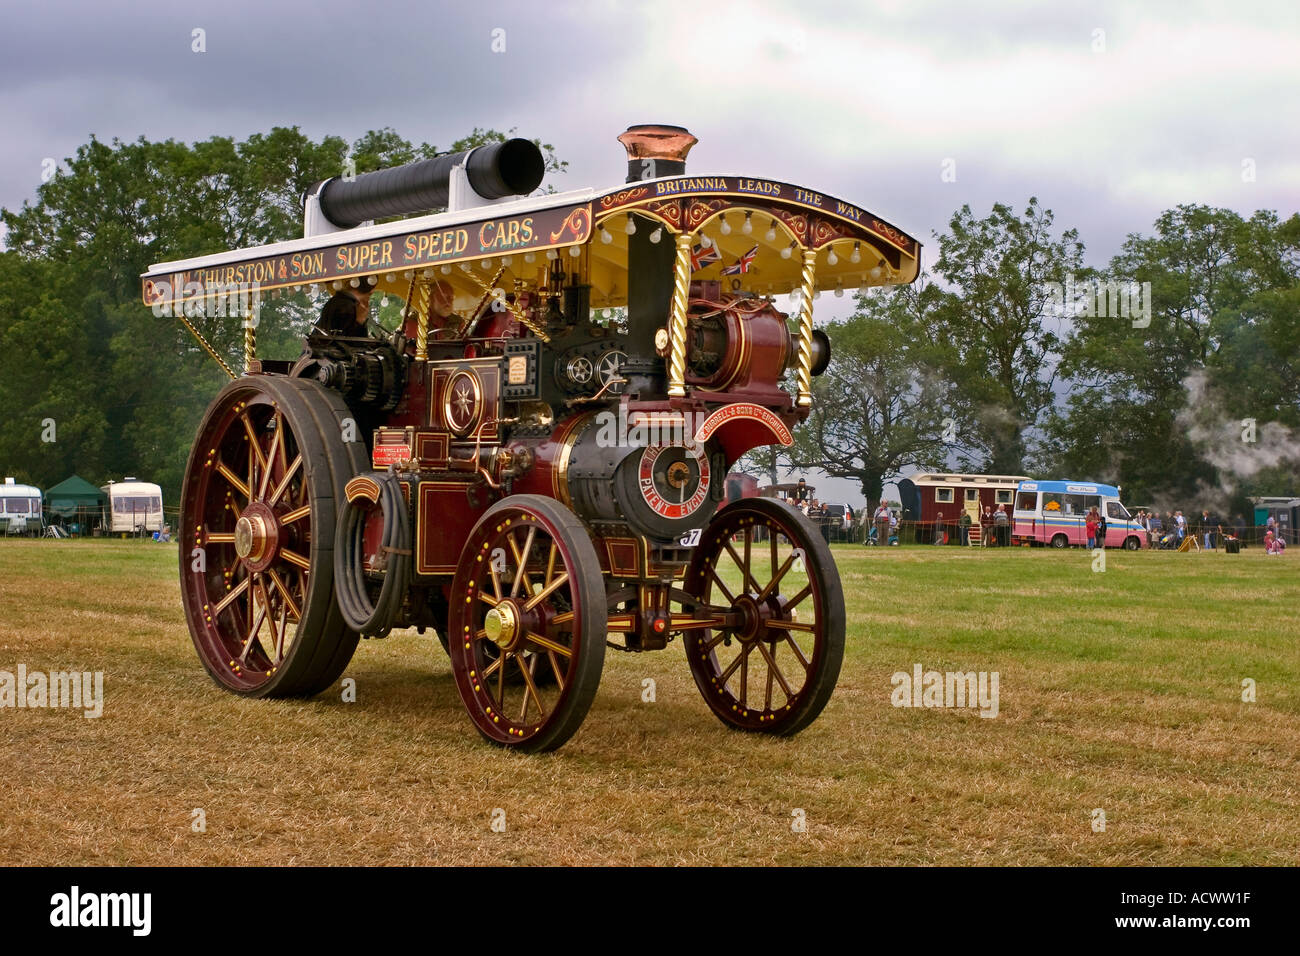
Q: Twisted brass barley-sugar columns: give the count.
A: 4